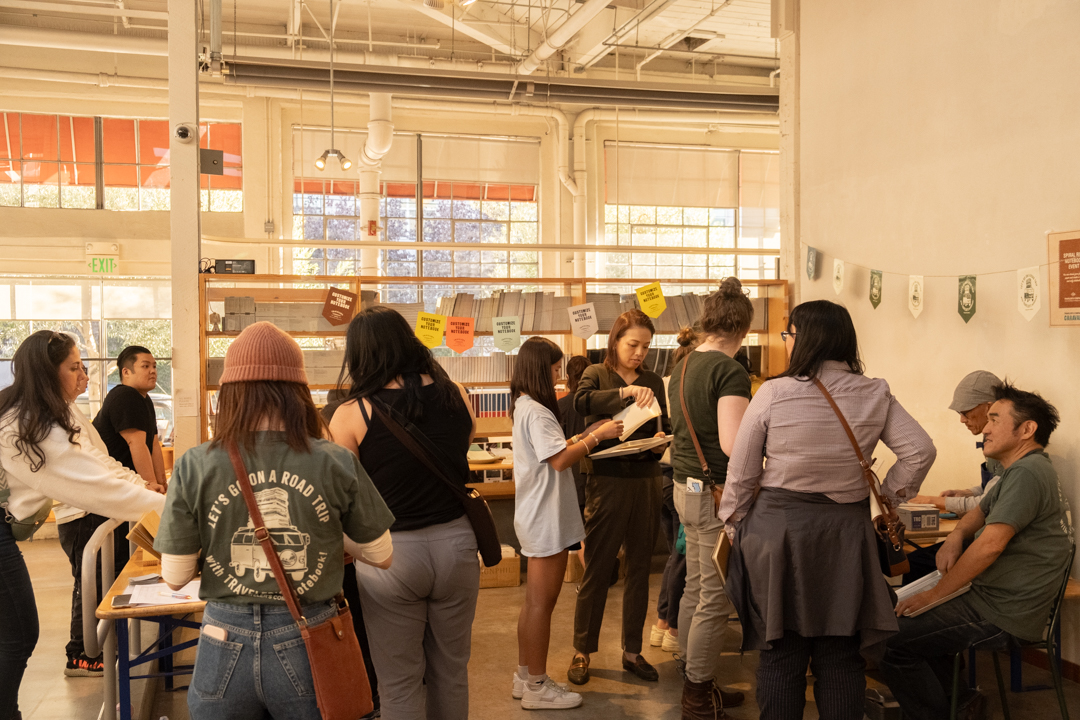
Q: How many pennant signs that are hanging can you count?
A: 12